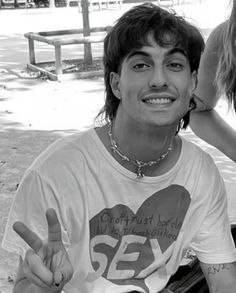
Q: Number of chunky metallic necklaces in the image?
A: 1